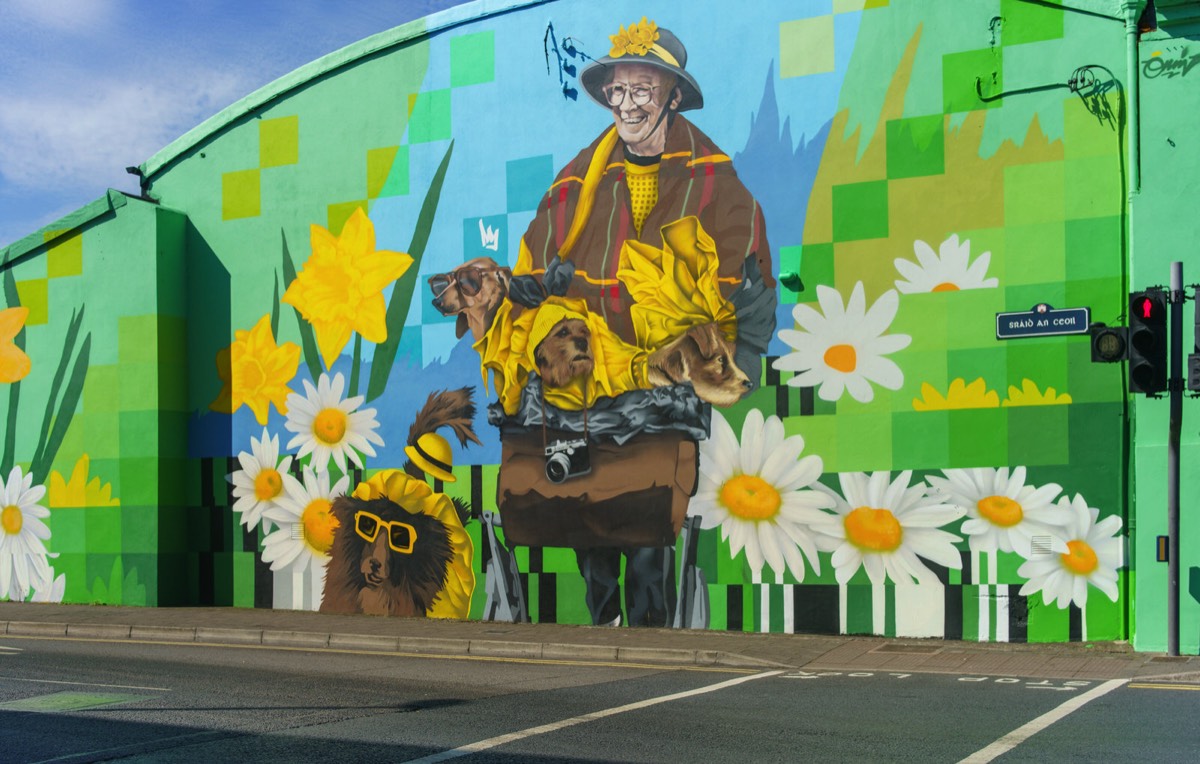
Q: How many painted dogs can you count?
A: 4